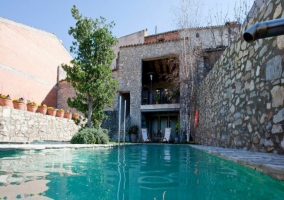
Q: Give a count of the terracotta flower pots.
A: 8